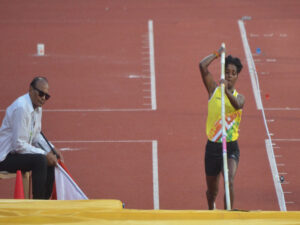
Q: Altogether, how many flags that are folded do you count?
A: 2